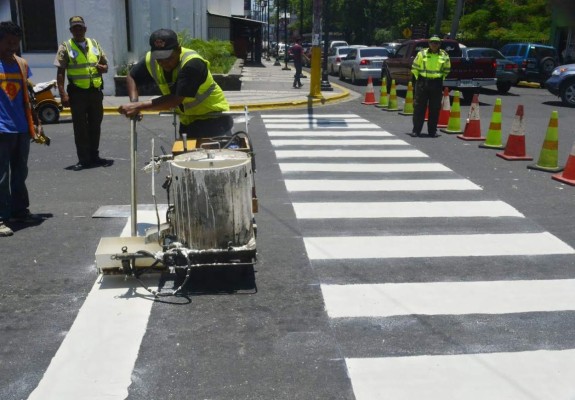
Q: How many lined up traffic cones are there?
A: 12